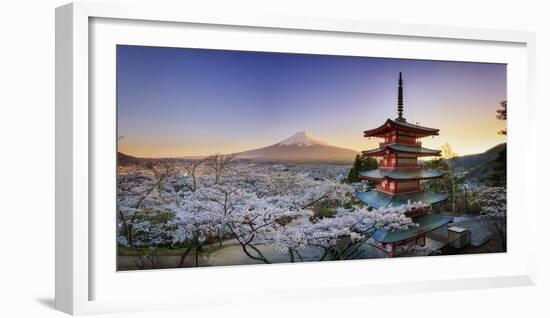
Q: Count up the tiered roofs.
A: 5